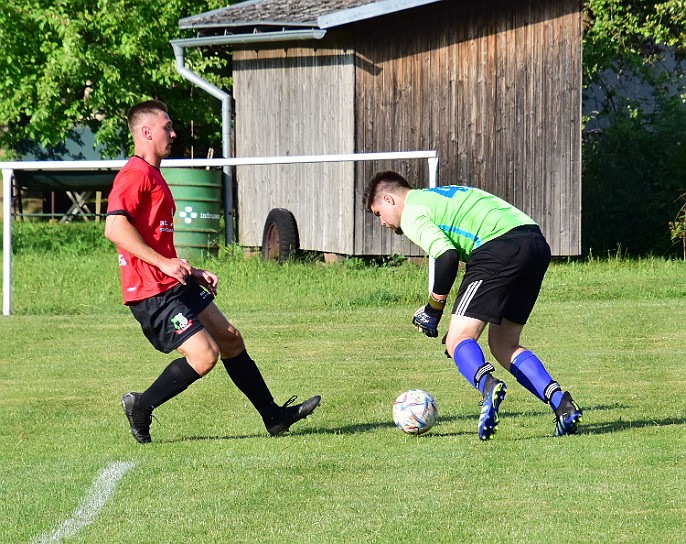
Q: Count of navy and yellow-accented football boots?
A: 2